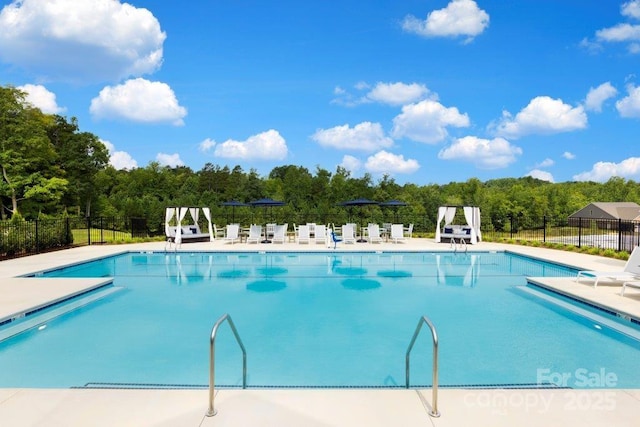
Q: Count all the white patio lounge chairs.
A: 10